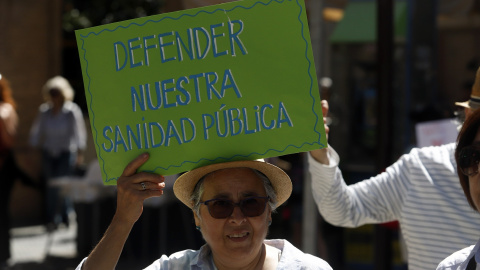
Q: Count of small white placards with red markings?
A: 1